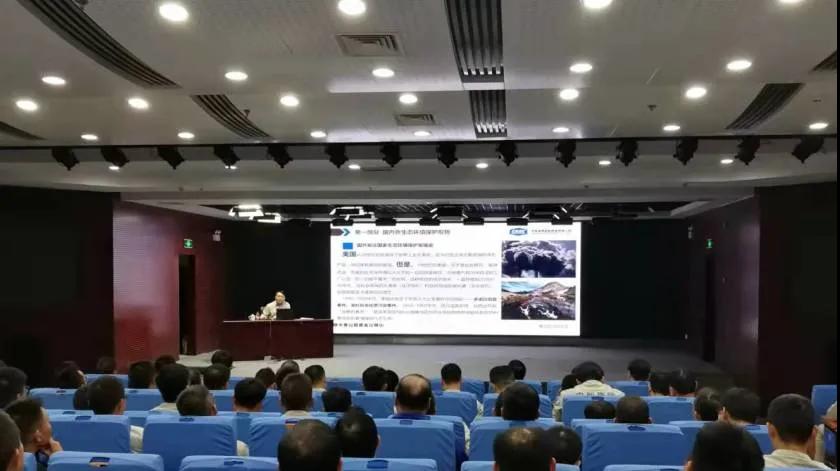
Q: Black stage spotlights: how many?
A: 14